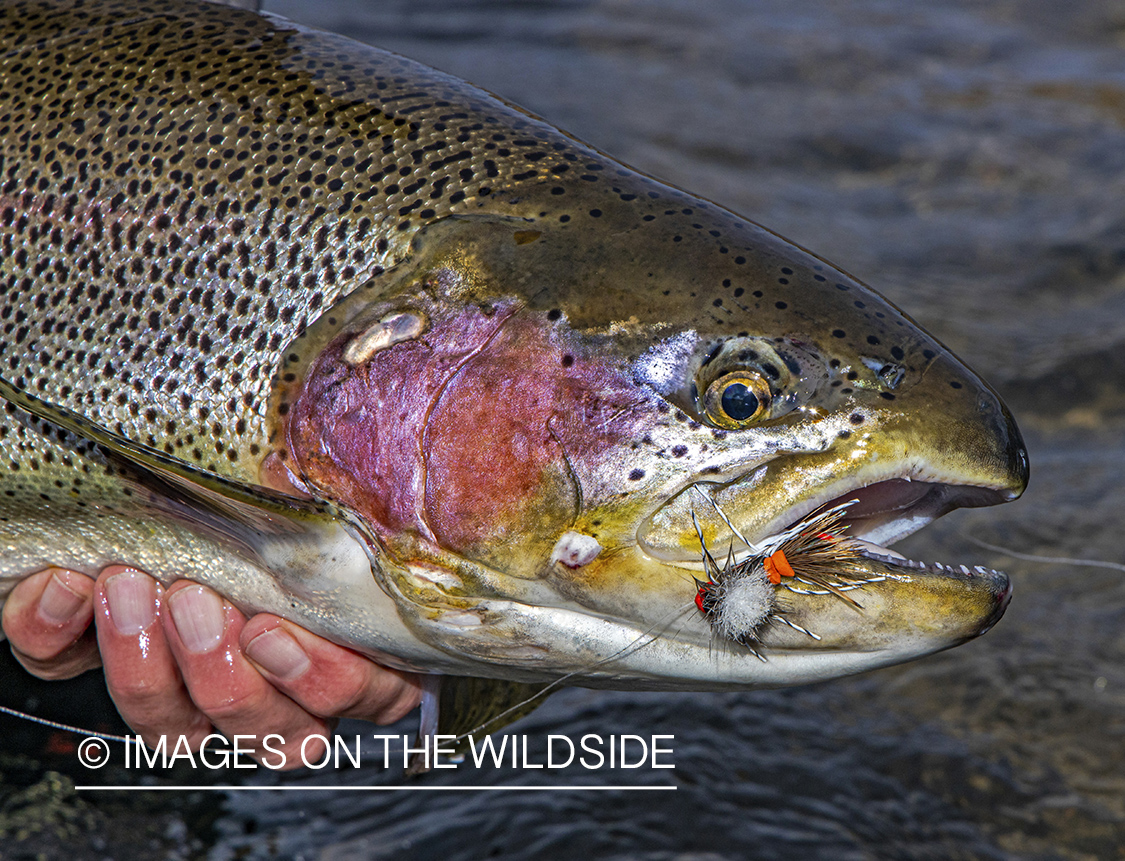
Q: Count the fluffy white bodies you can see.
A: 1